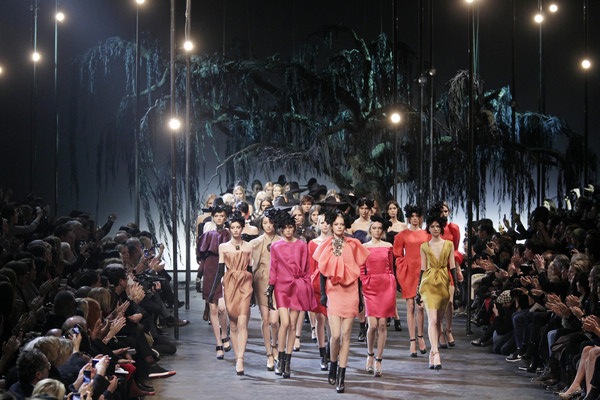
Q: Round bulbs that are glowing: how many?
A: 11